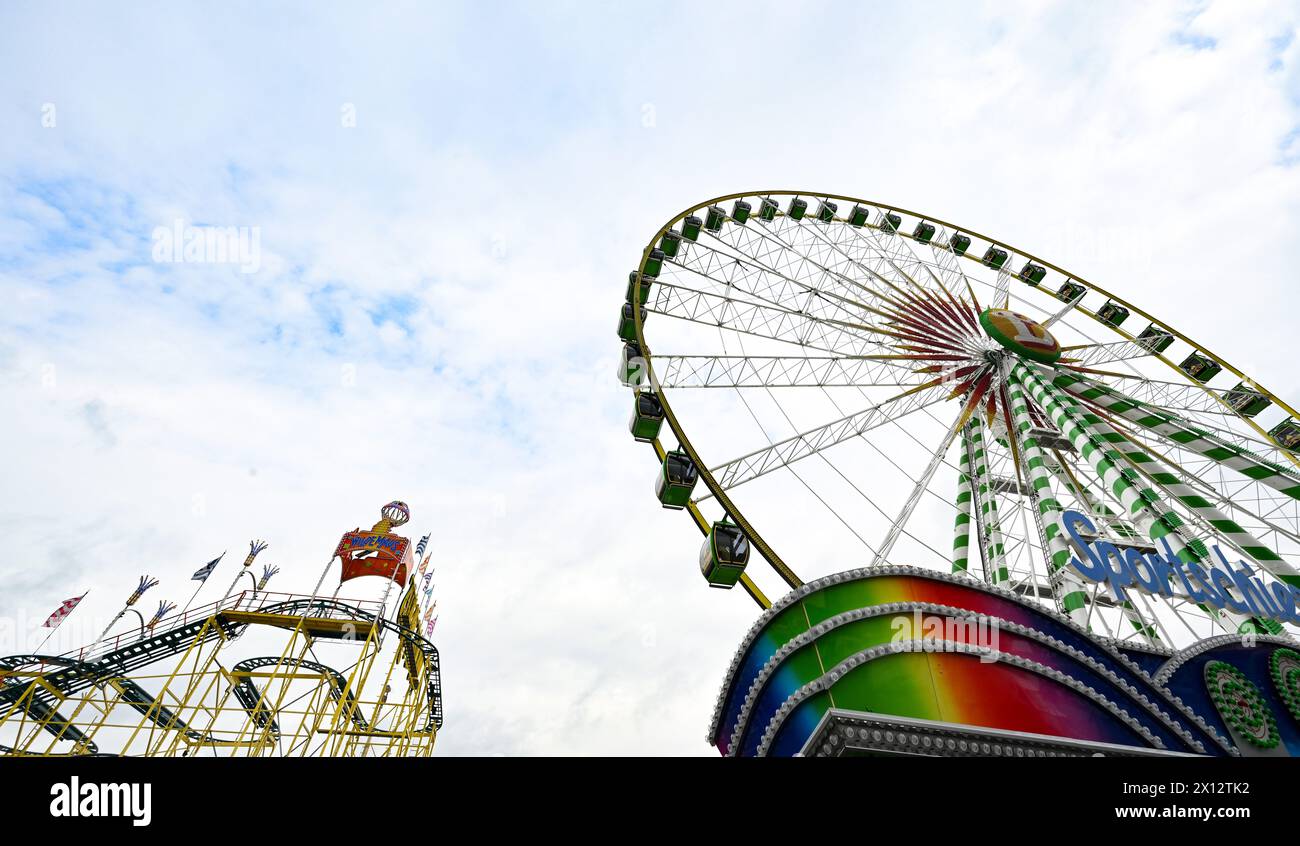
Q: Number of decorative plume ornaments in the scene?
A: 4